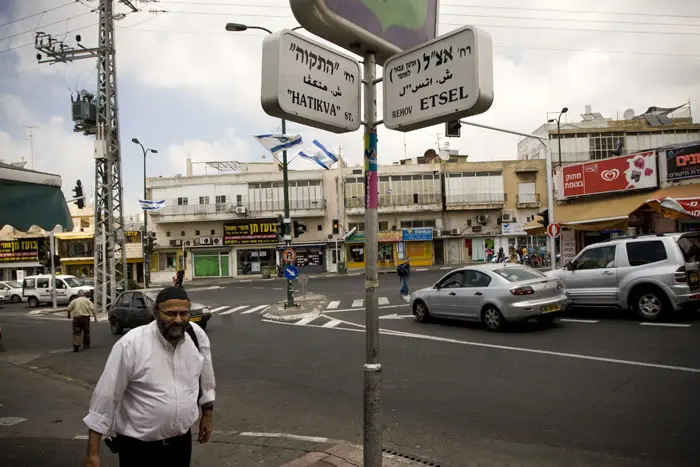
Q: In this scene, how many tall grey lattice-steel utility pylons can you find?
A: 1